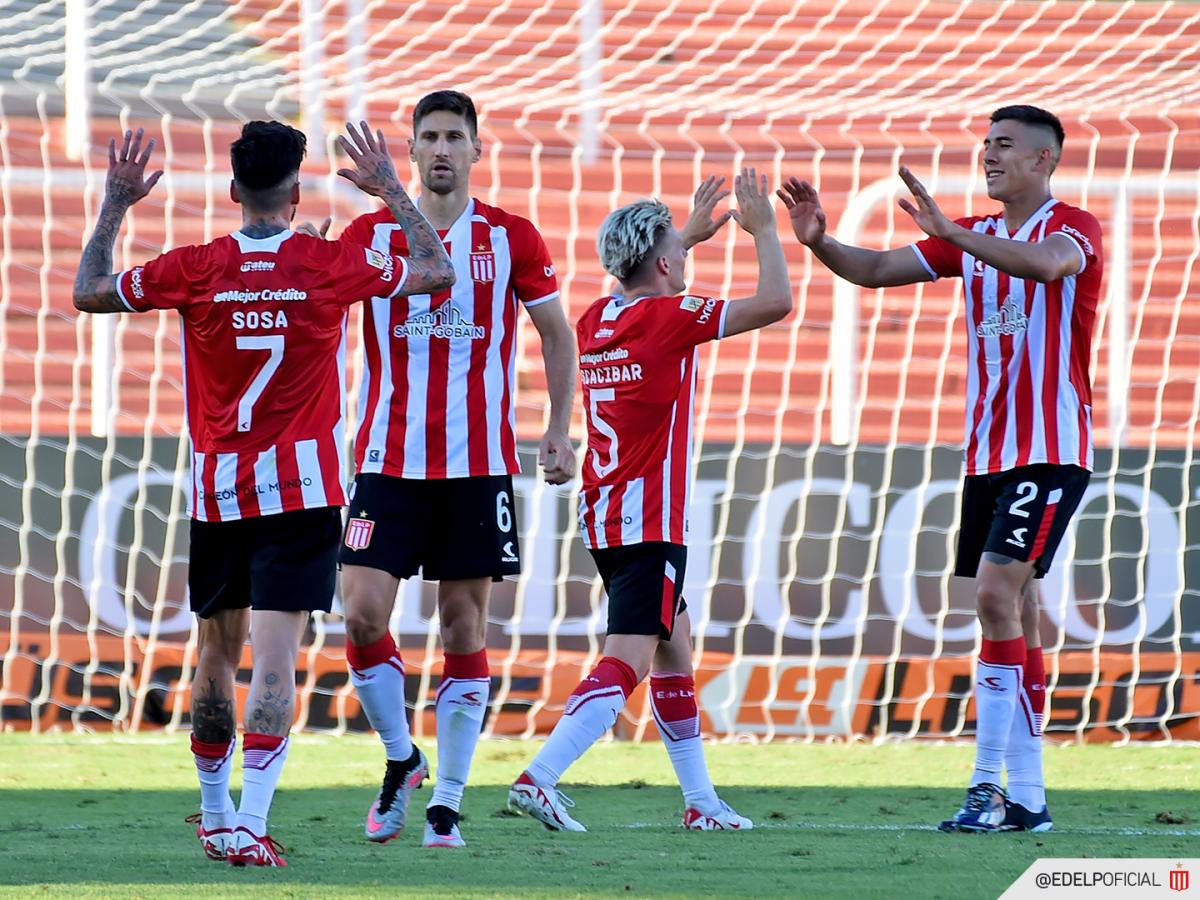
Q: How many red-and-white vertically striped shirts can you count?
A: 4